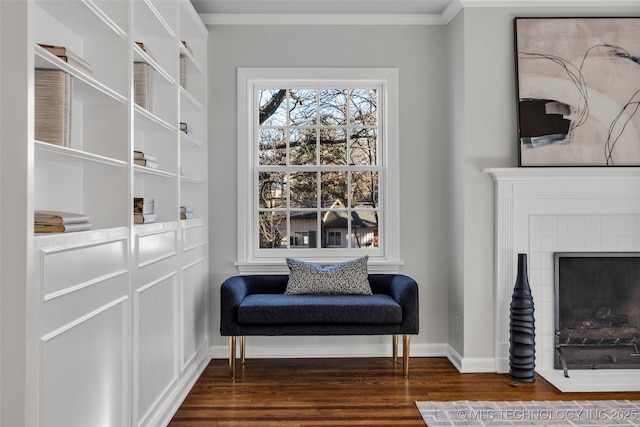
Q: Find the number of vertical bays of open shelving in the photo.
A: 3